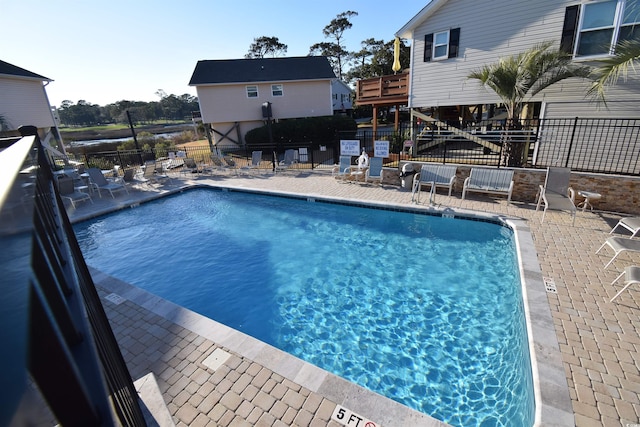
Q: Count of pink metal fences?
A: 0